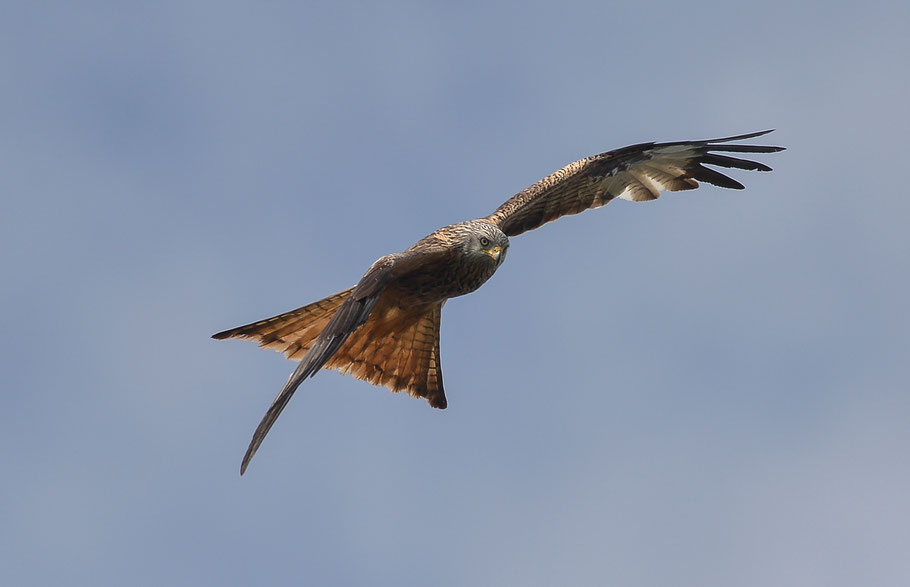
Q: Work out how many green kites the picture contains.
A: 0